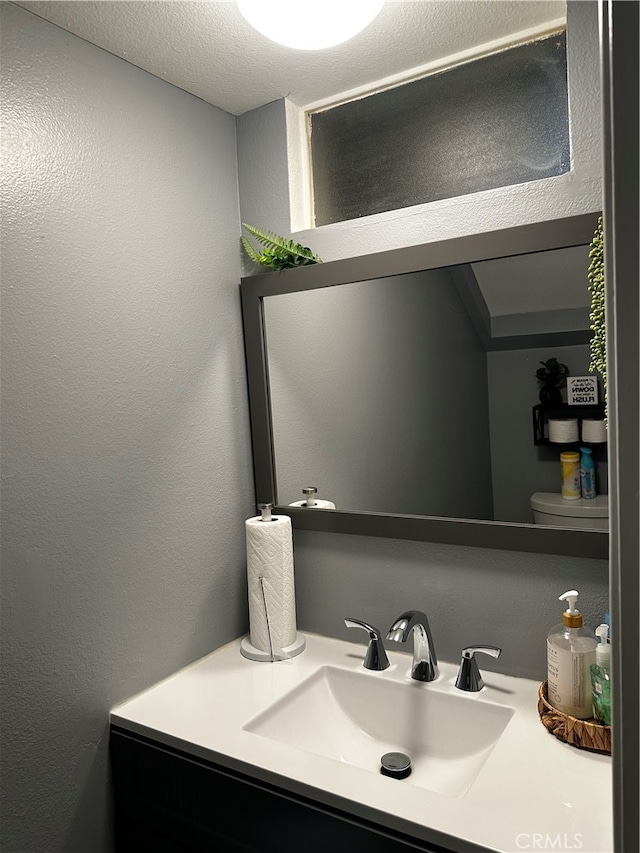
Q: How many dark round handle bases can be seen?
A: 2